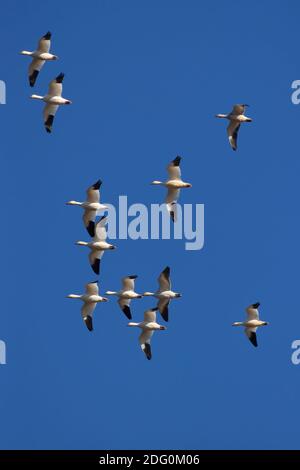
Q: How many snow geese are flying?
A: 11